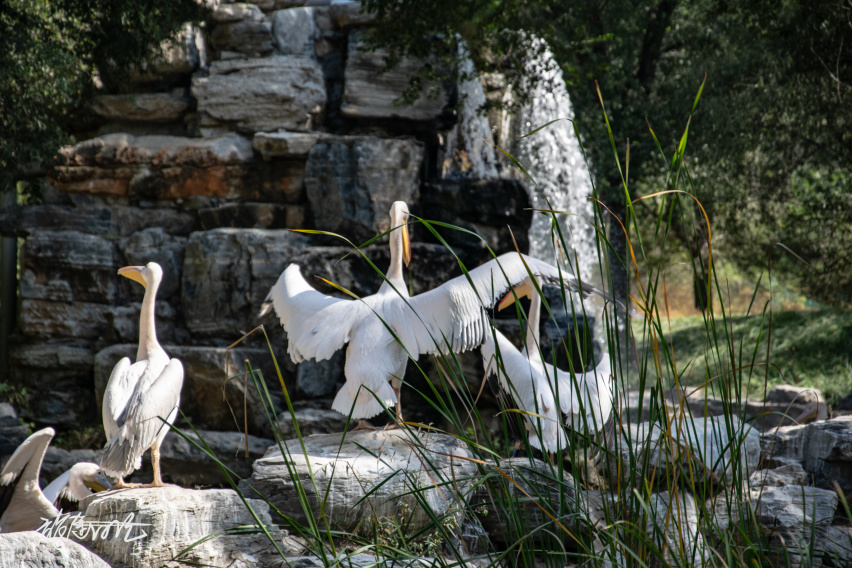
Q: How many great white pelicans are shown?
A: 4